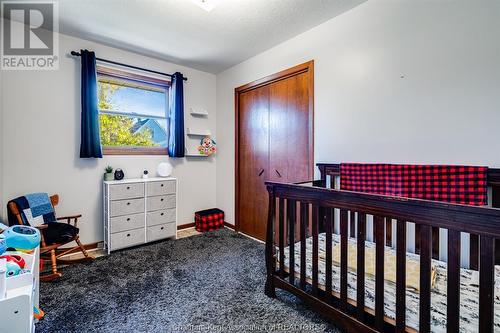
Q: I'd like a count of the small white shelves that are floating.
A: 3